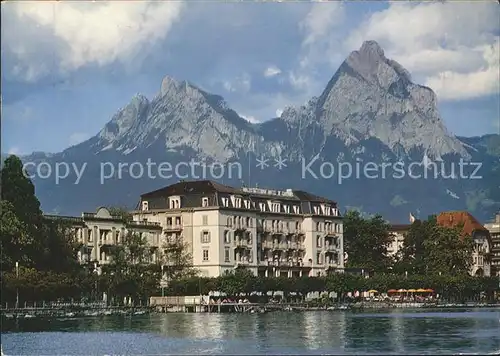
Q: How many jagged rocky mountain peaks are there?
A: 2